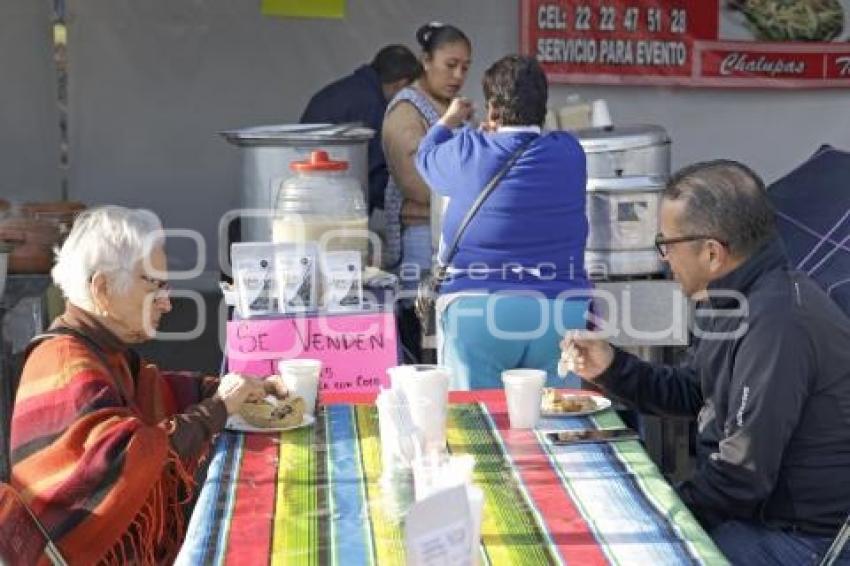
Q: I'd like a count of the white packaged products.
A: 3